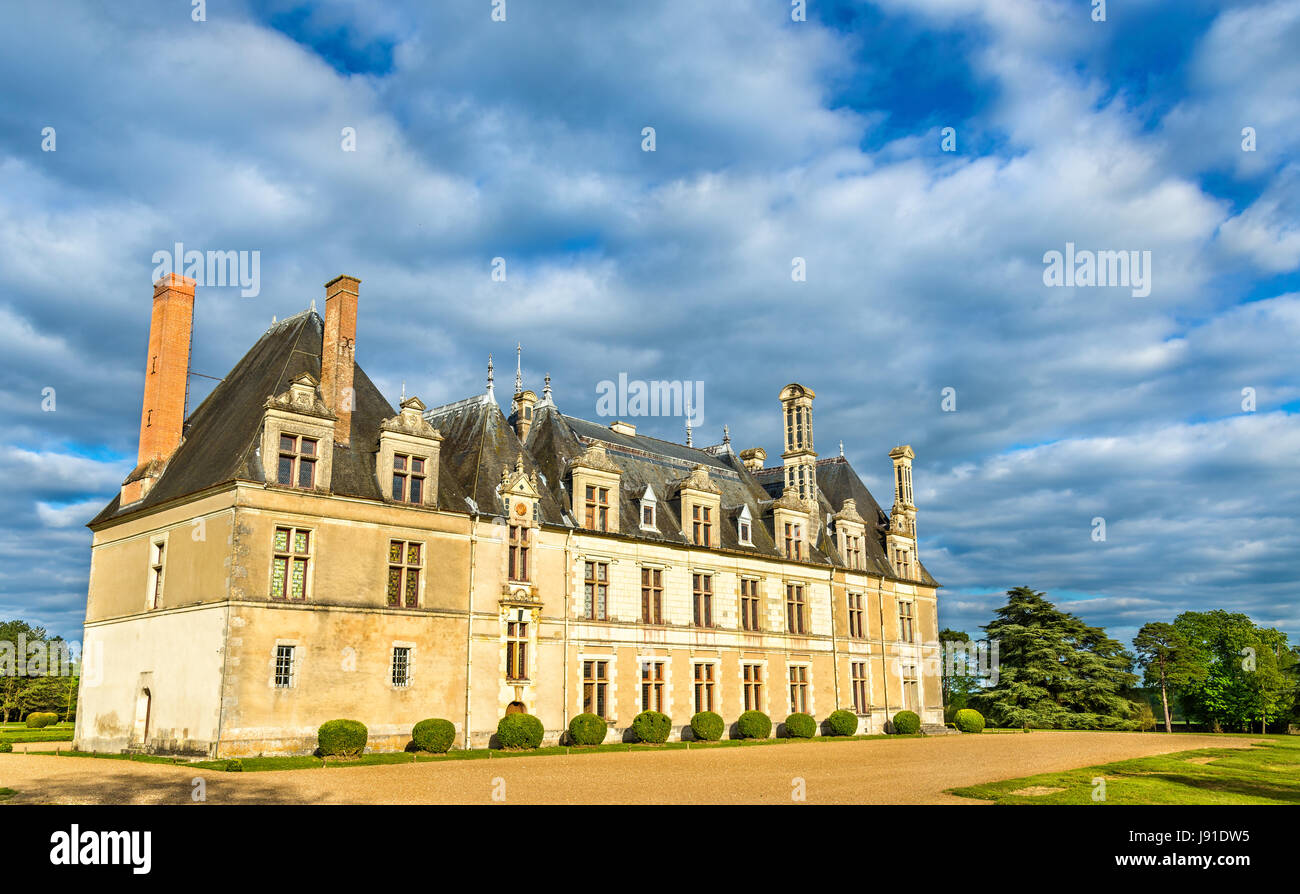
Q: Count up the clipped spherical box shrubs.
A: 11